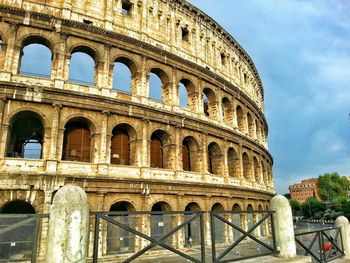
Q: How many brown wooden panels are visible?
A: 4